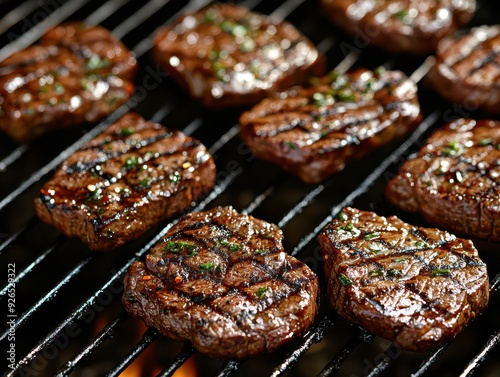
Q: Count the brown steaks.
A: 9